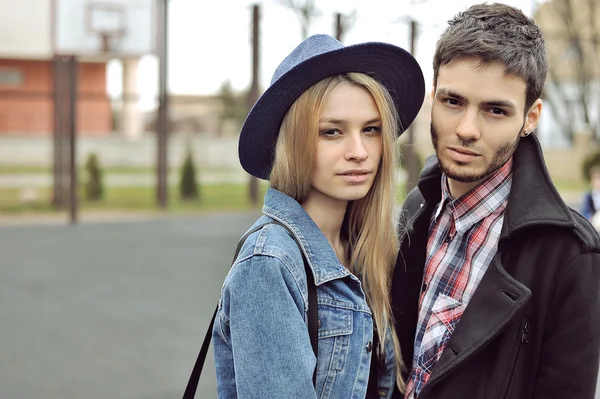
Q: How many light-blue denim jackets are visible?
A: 1